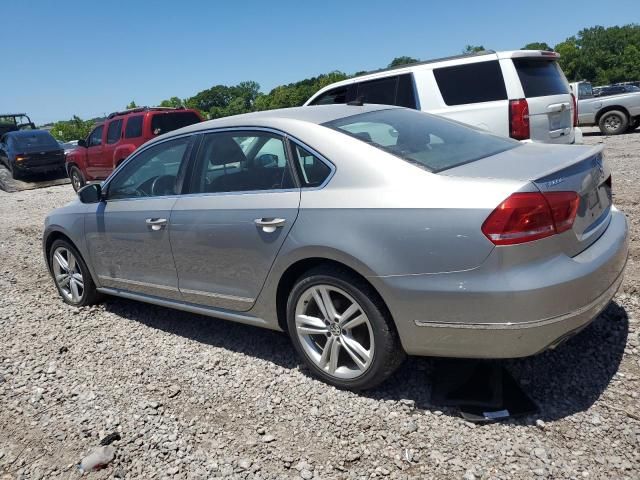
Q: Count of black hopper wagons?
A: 0